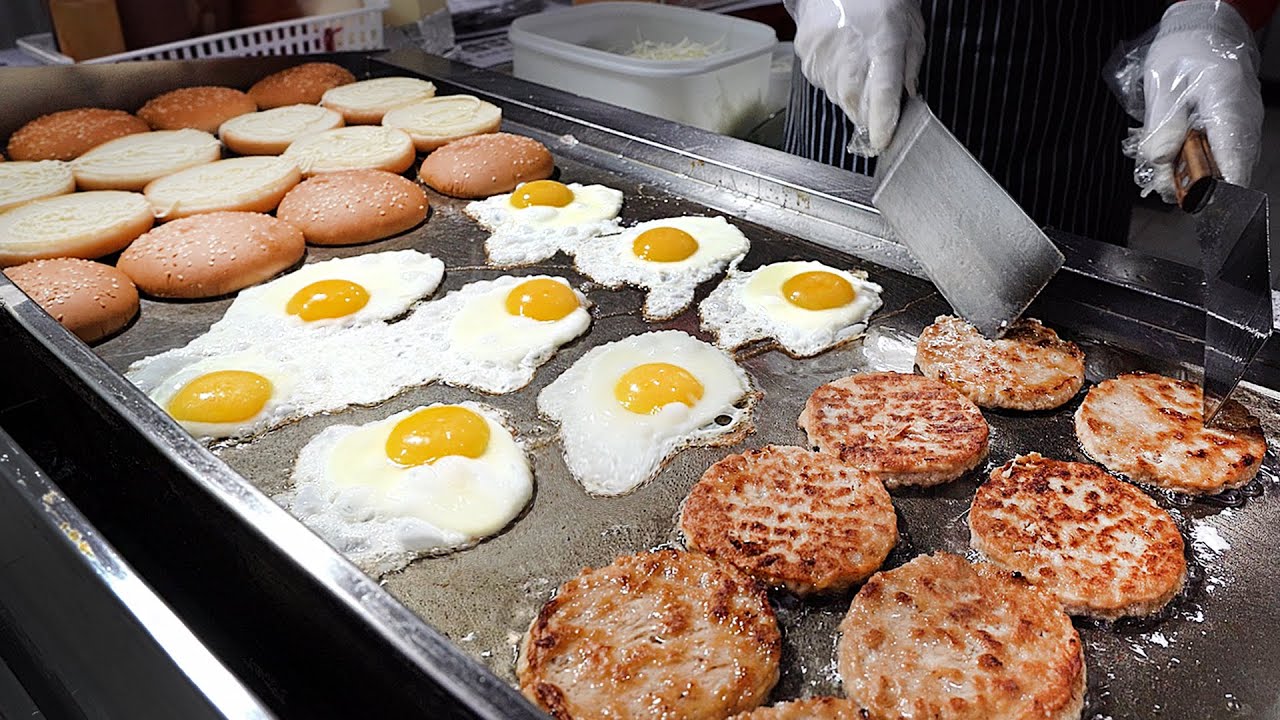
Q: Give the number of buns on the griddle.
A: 15